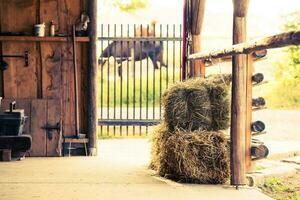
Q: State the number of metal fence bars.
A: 13